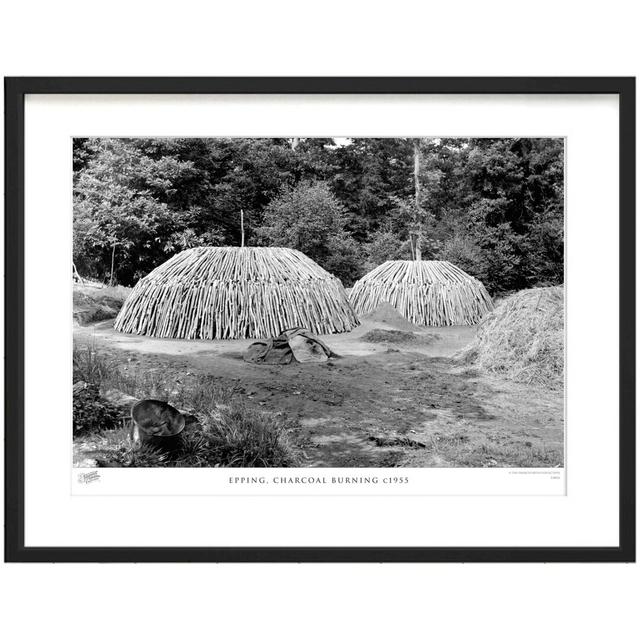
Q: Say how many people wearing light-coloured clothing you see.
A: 0